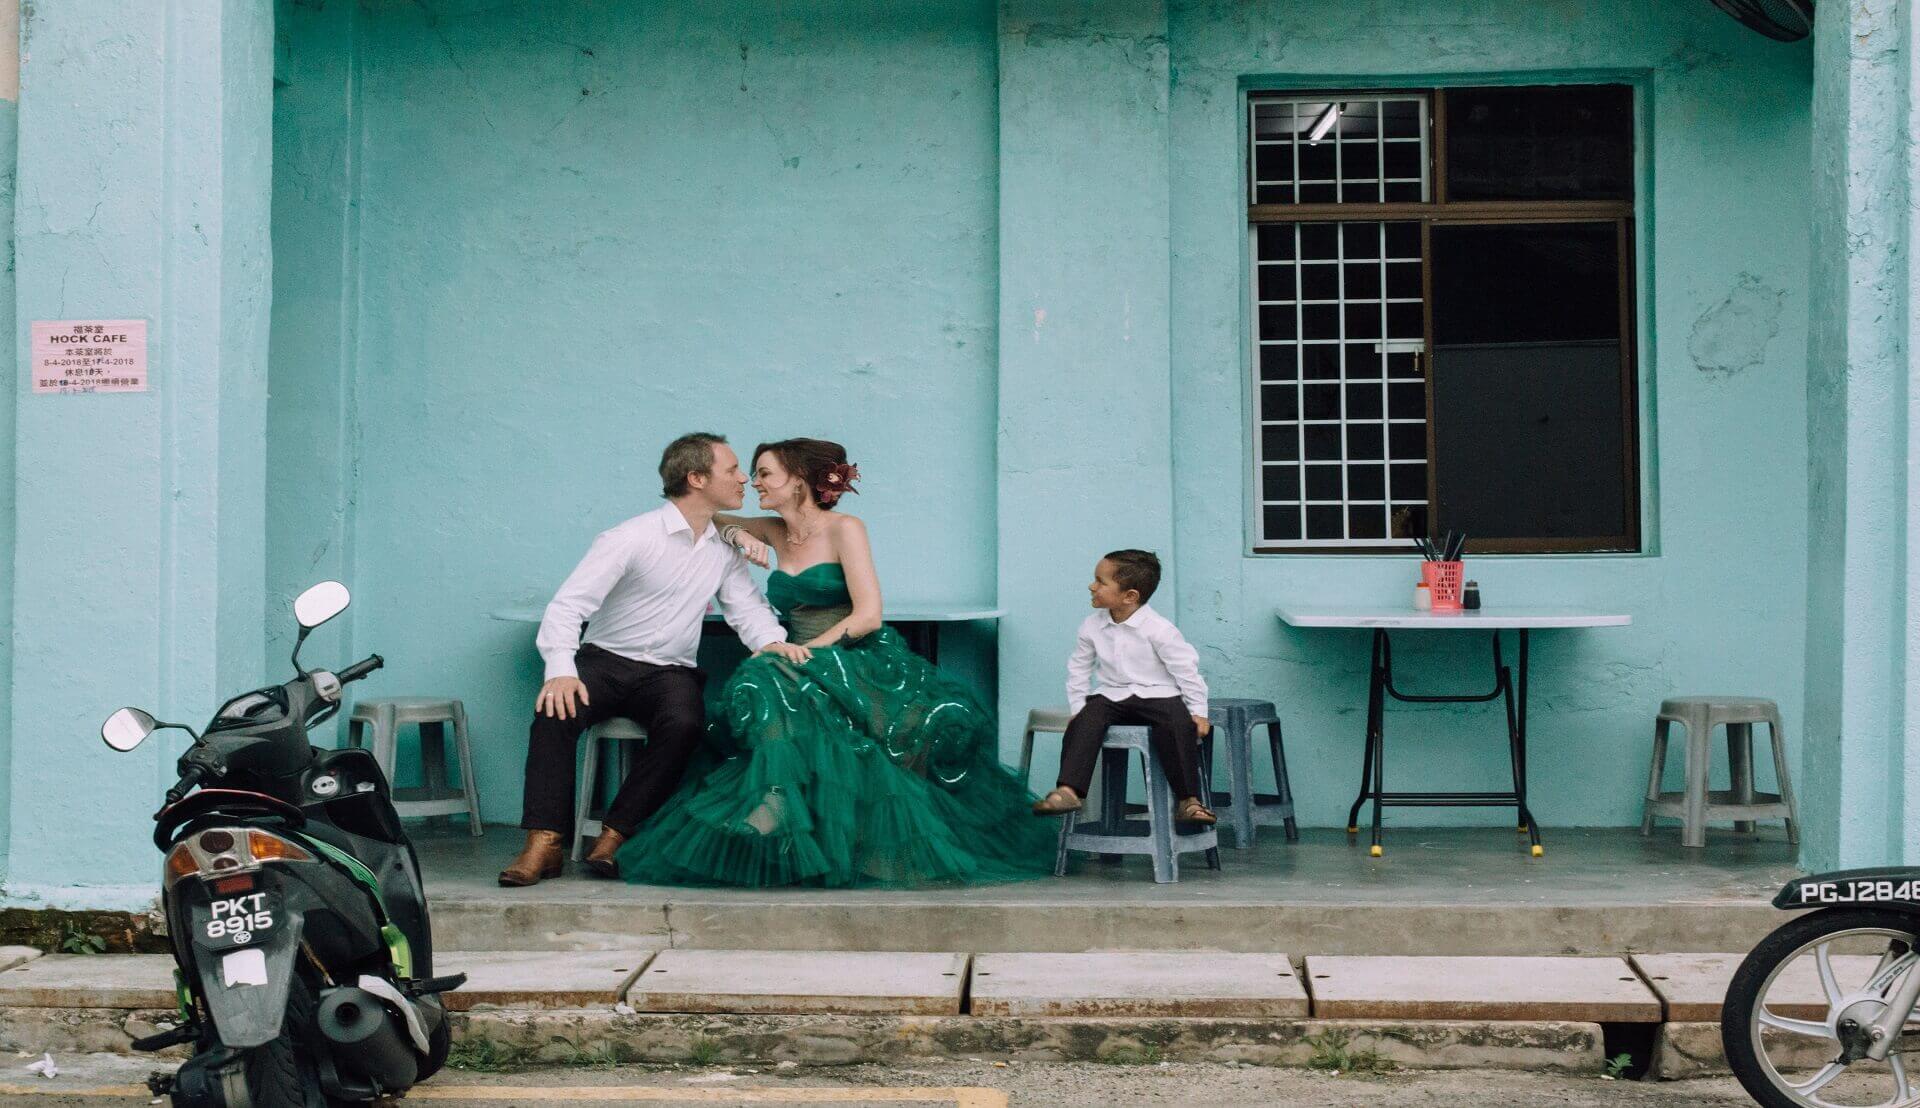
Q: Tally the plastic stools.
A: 6